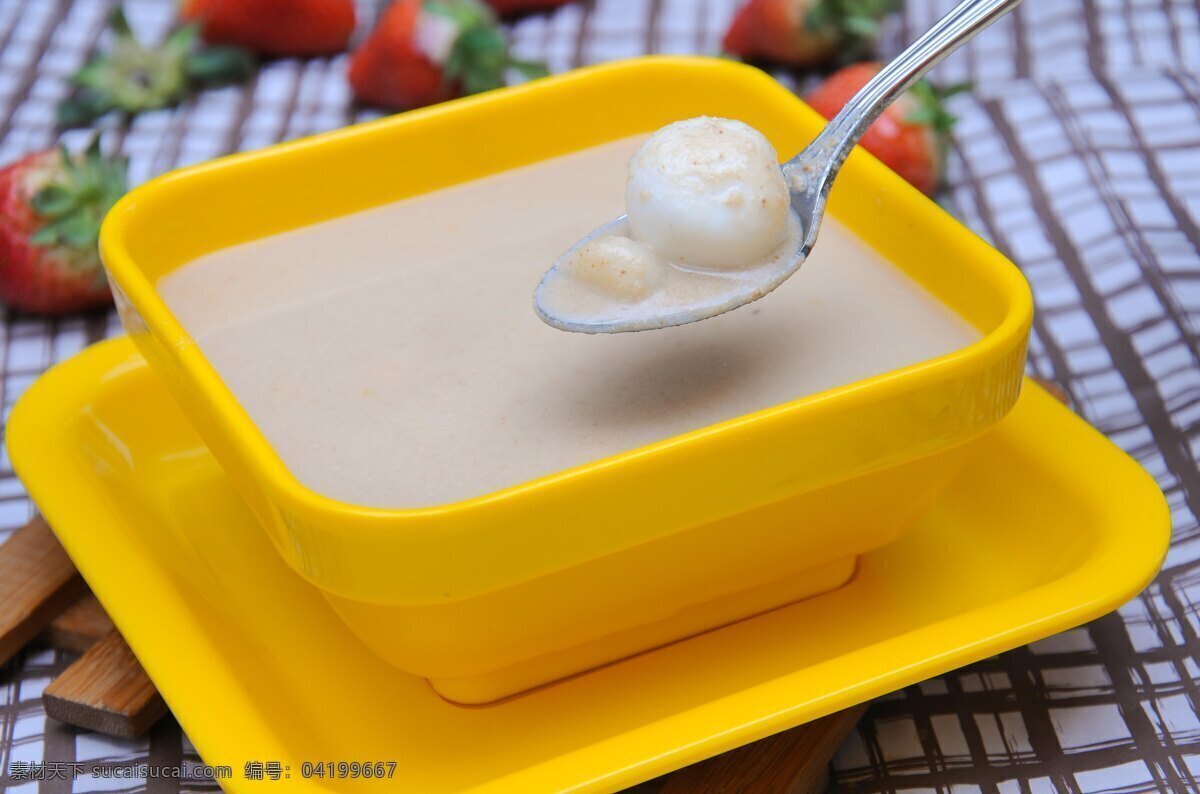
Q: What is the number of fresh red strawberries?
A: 6